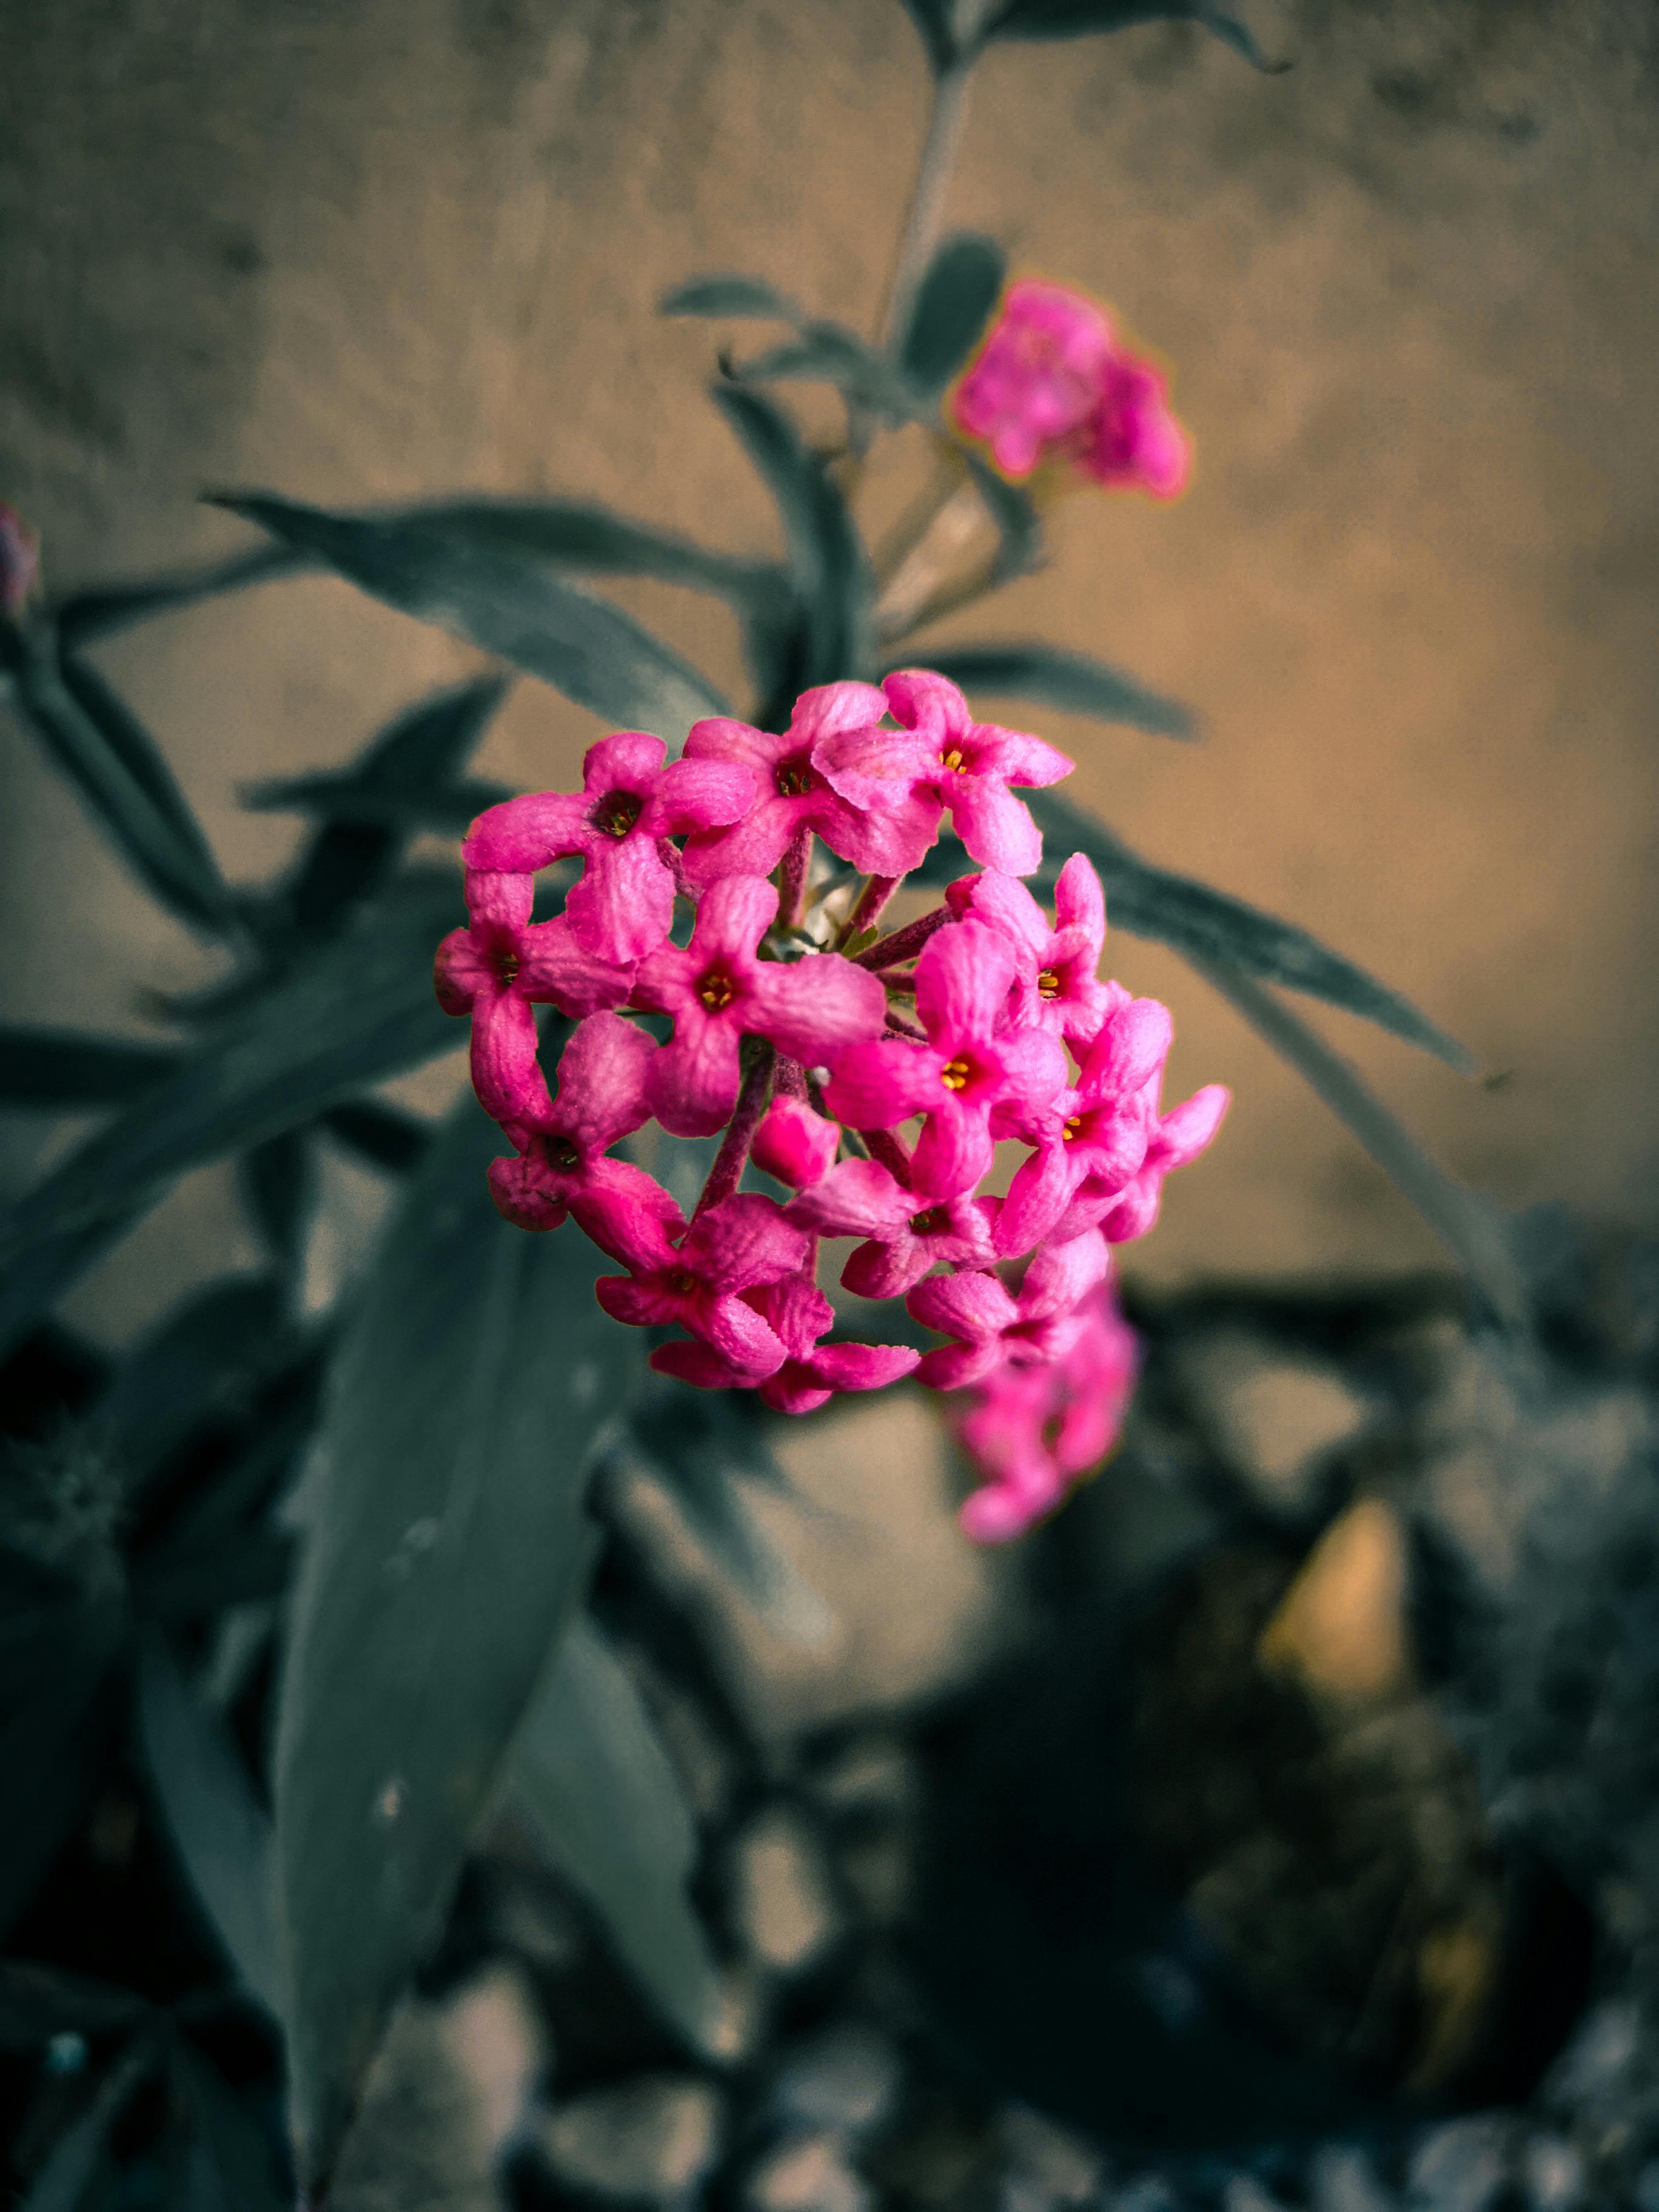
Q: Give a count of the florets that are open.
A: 14